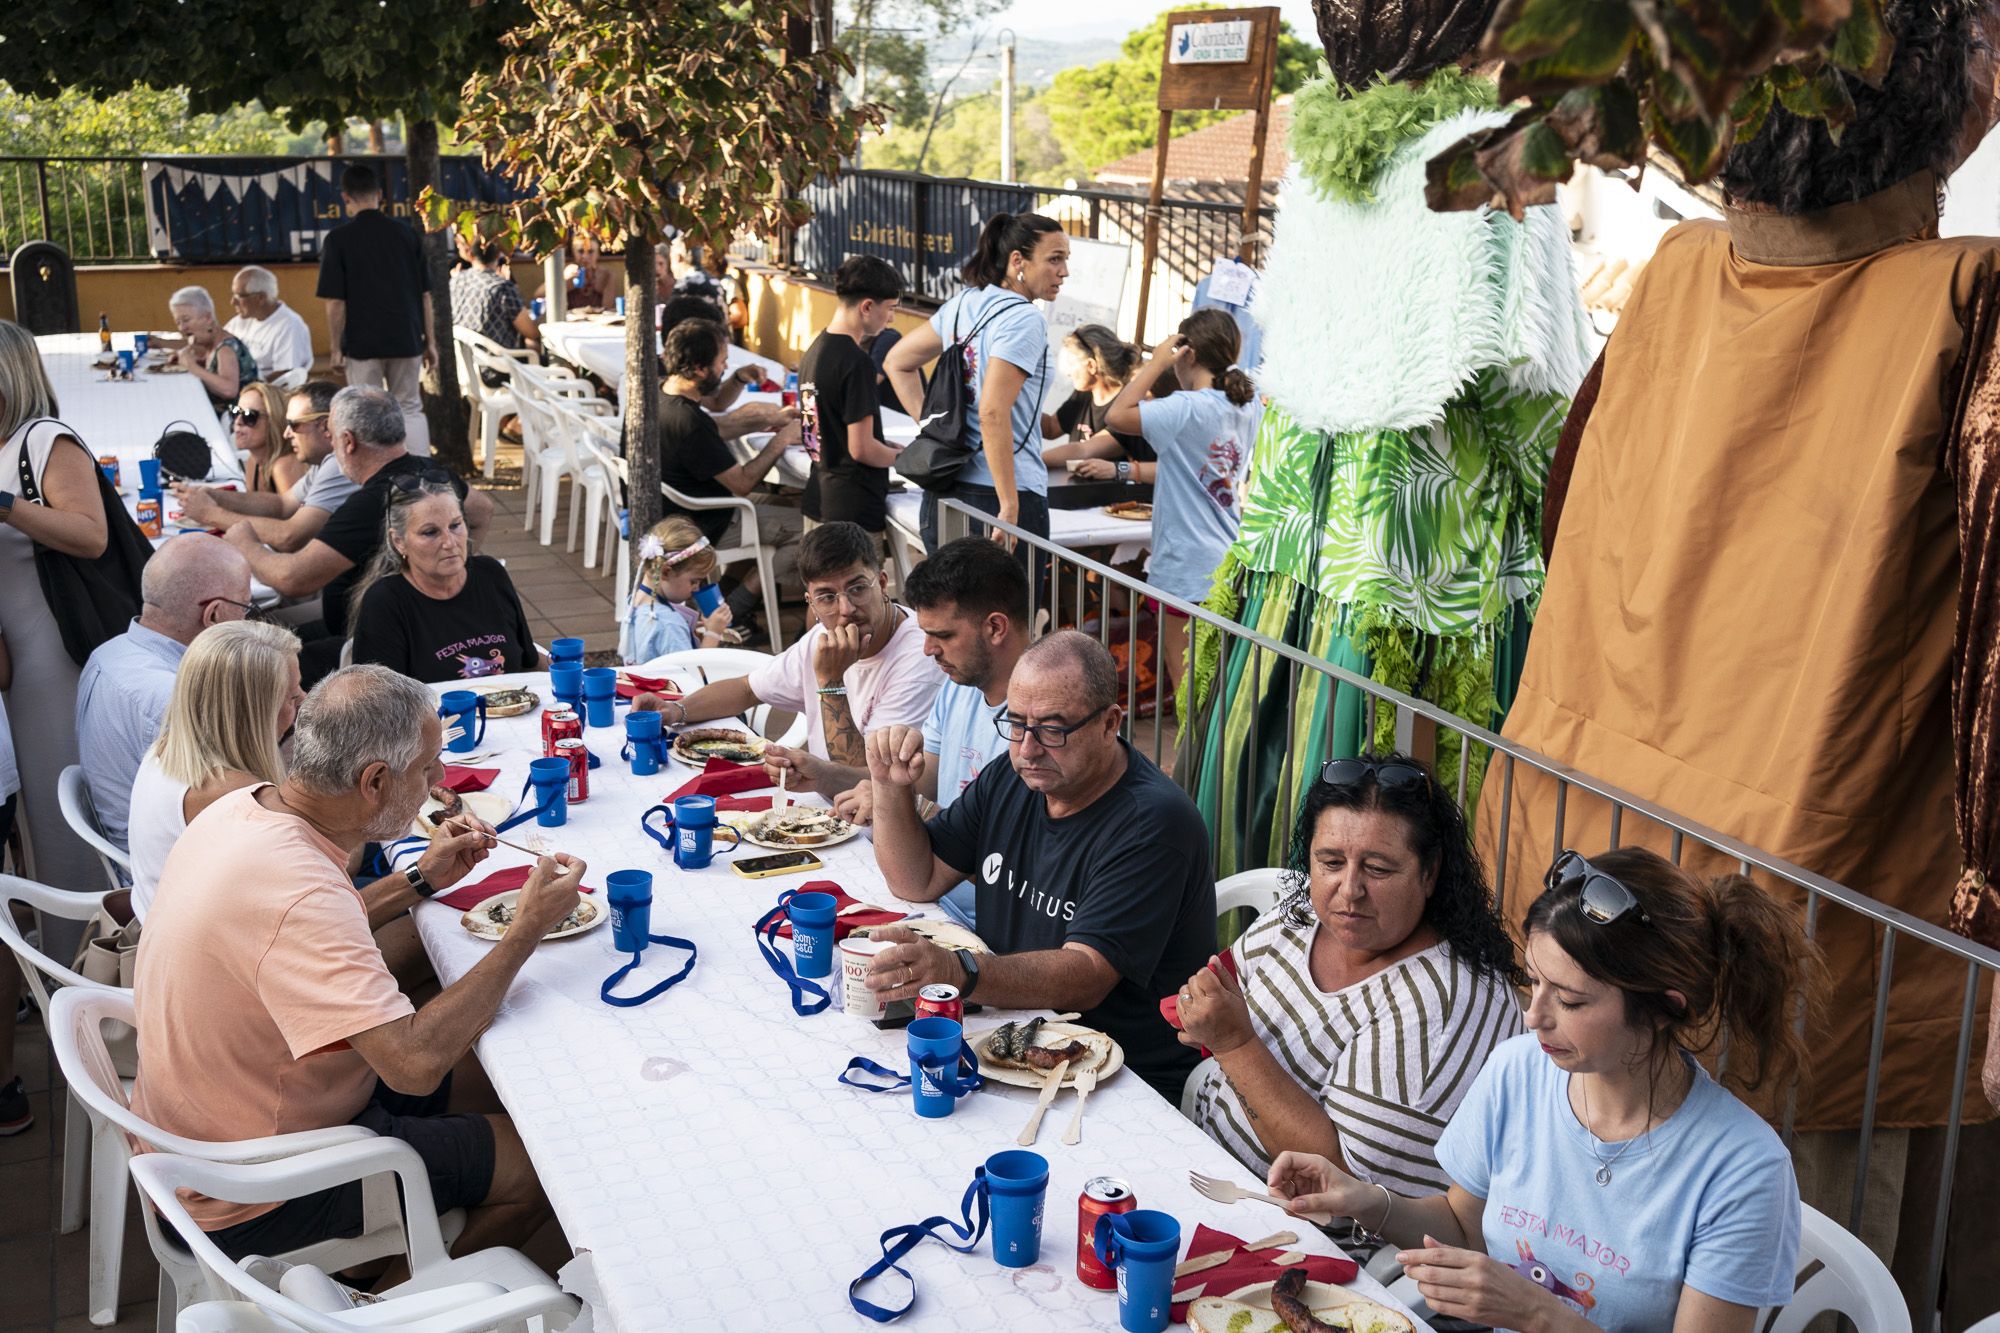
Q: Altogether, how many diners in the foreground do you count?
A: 9